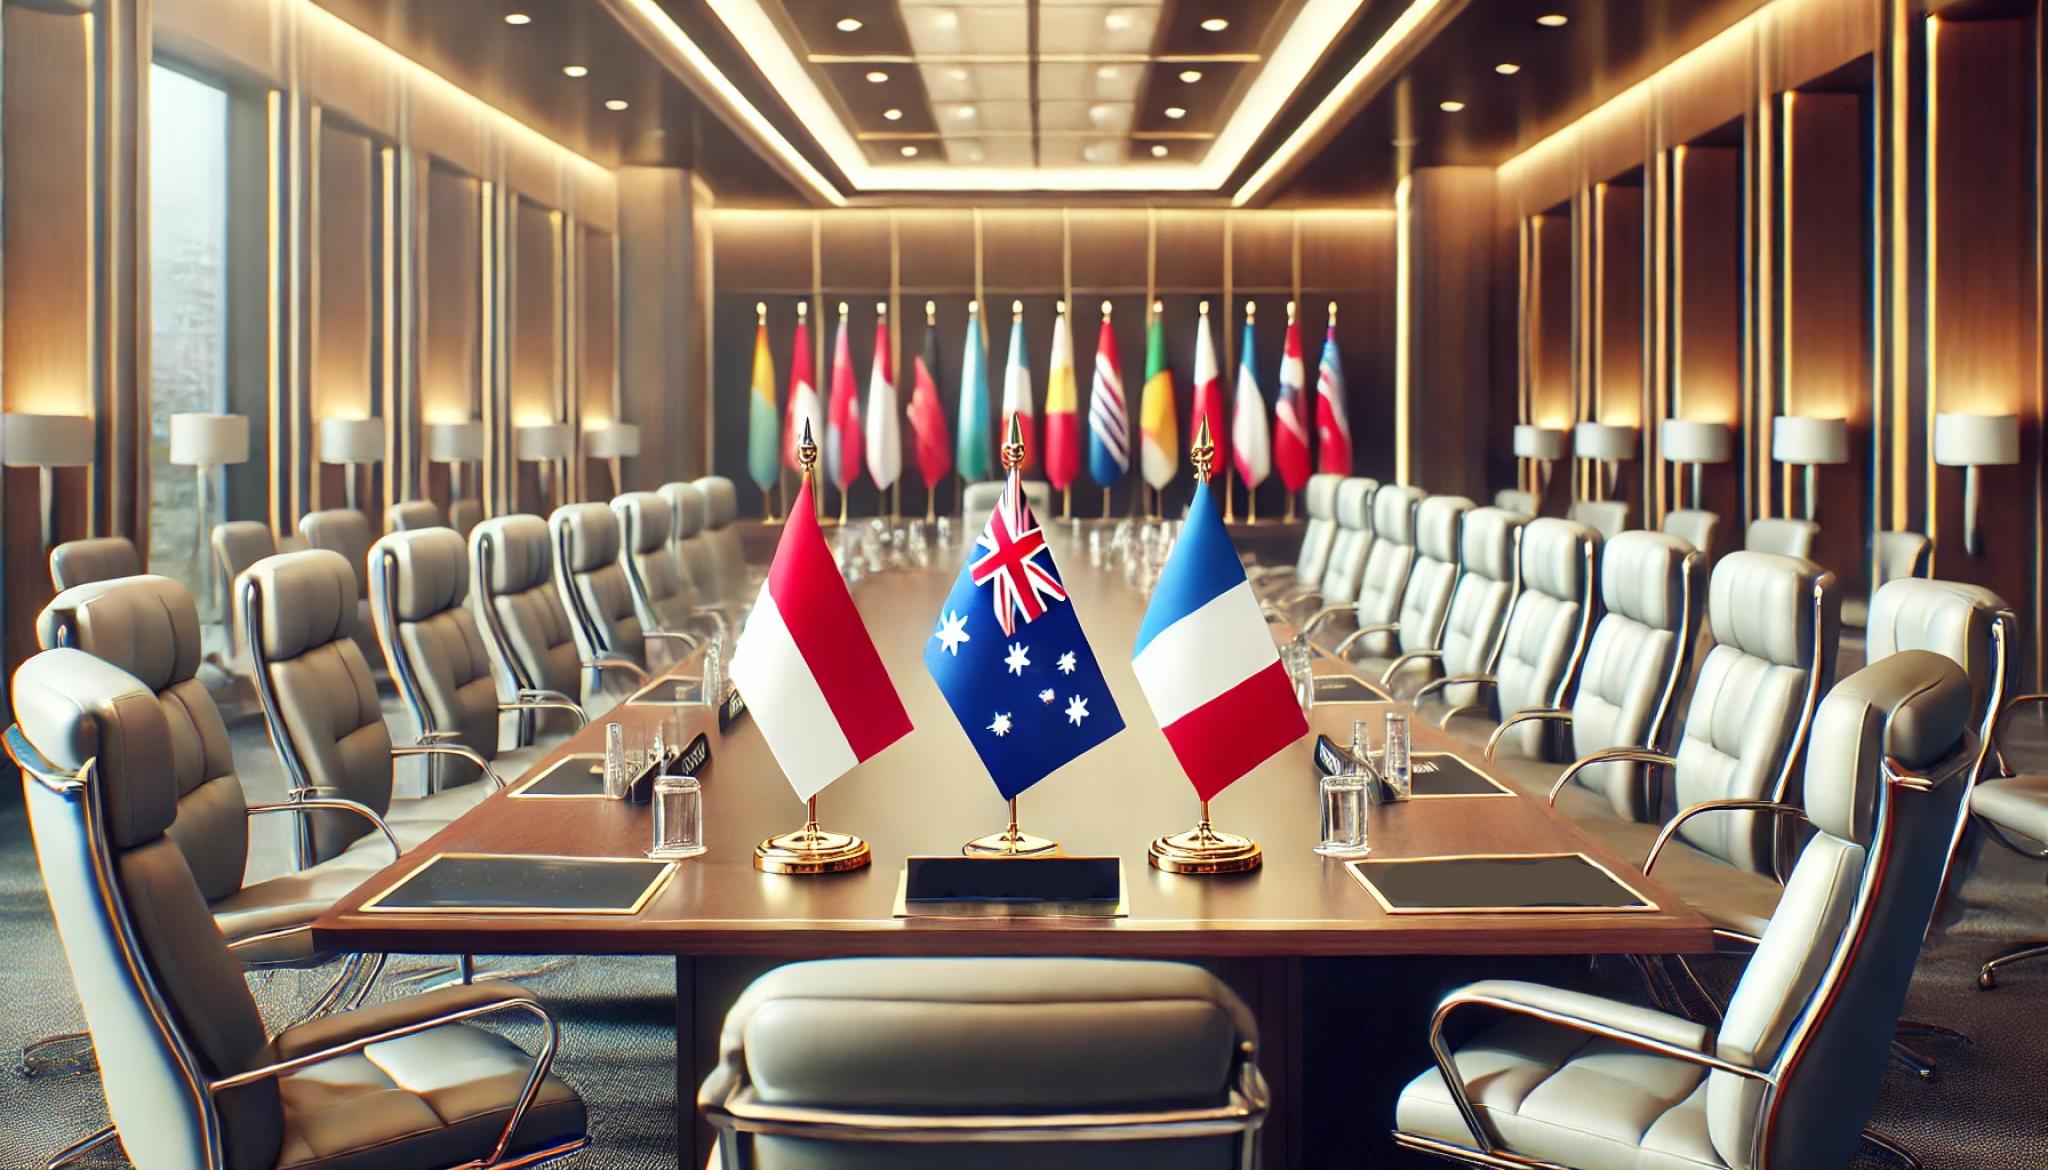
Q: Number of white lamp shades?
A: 11